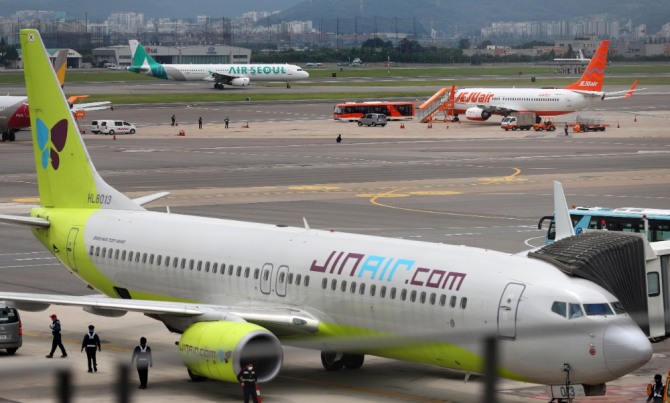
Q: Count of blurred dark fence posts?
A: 3